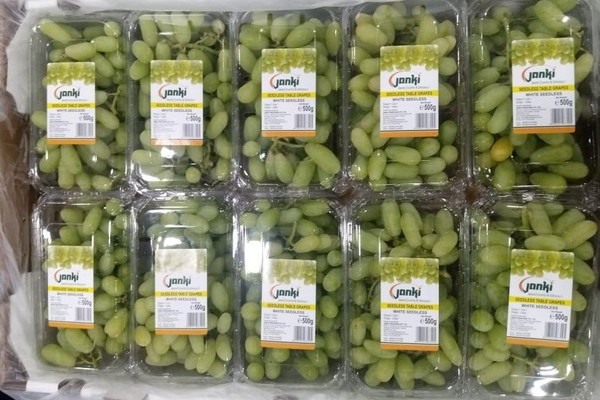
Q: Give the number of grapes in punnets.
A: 10